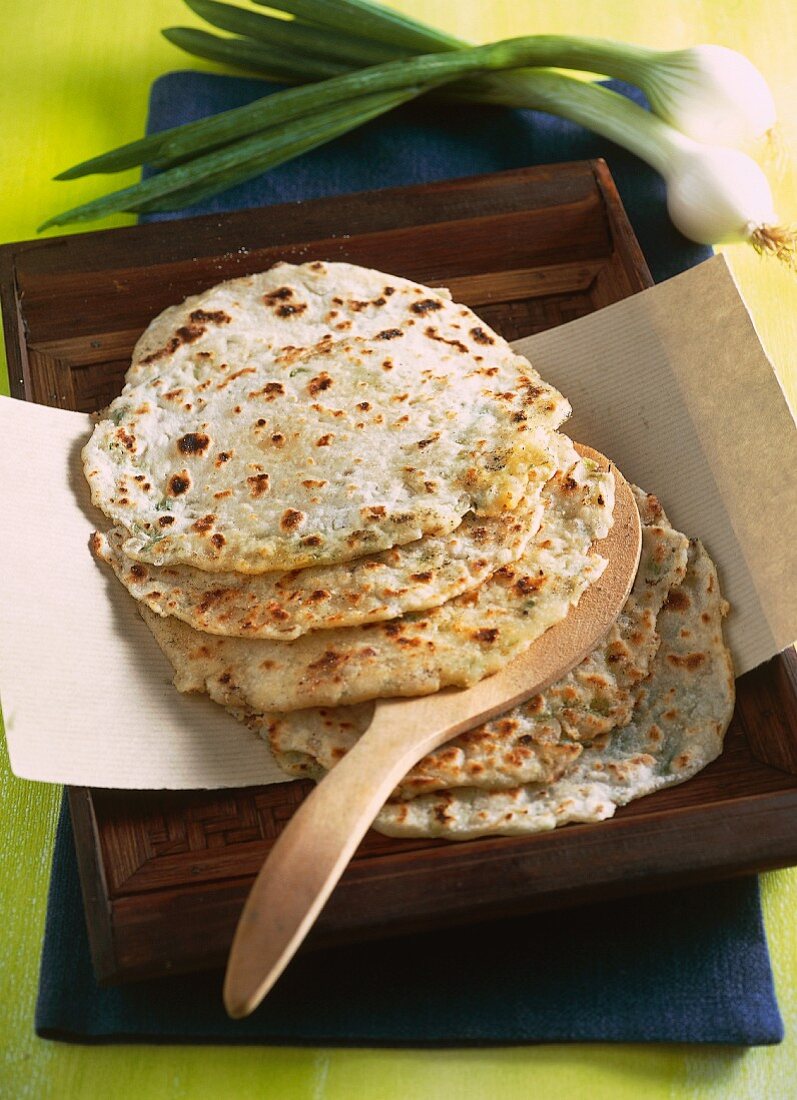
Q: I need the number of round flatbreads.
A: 5